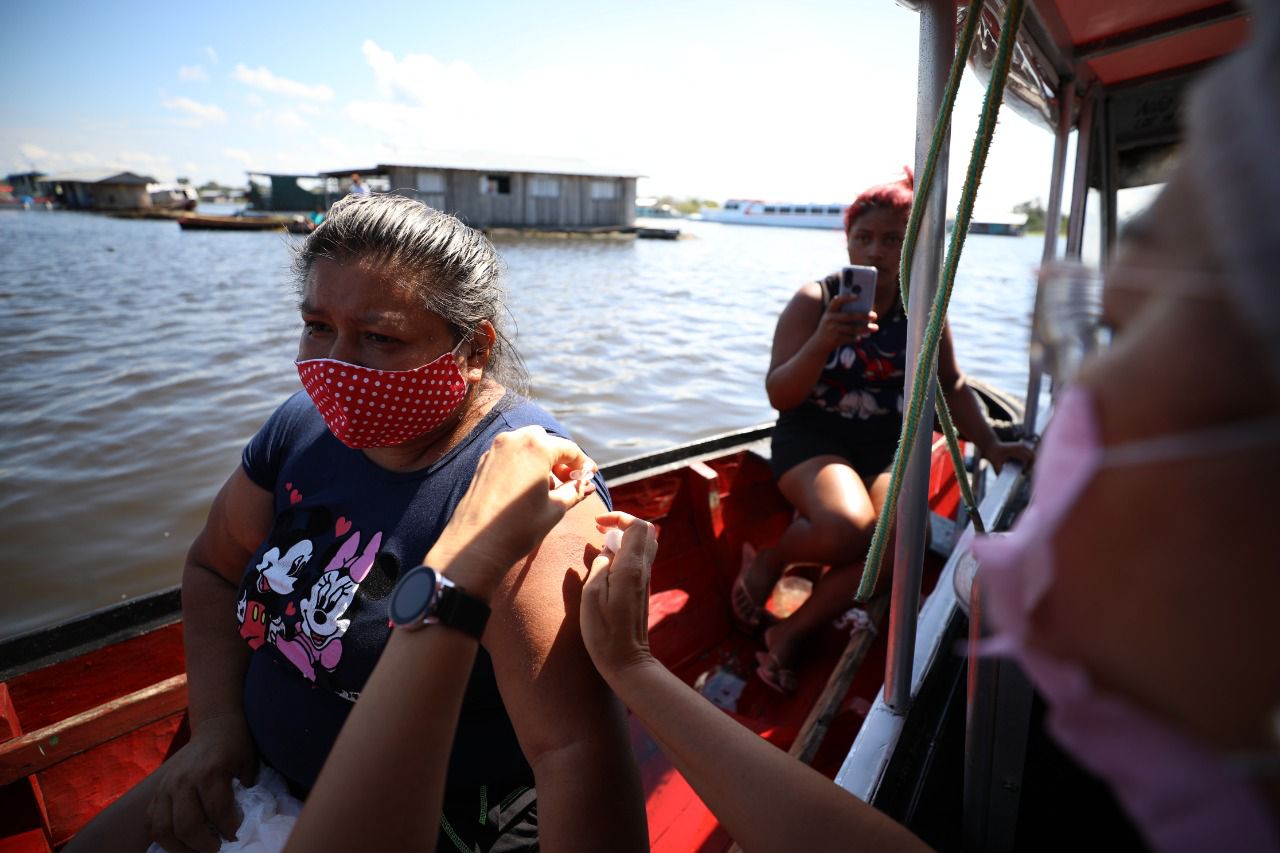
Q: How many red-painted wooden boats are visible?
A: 1